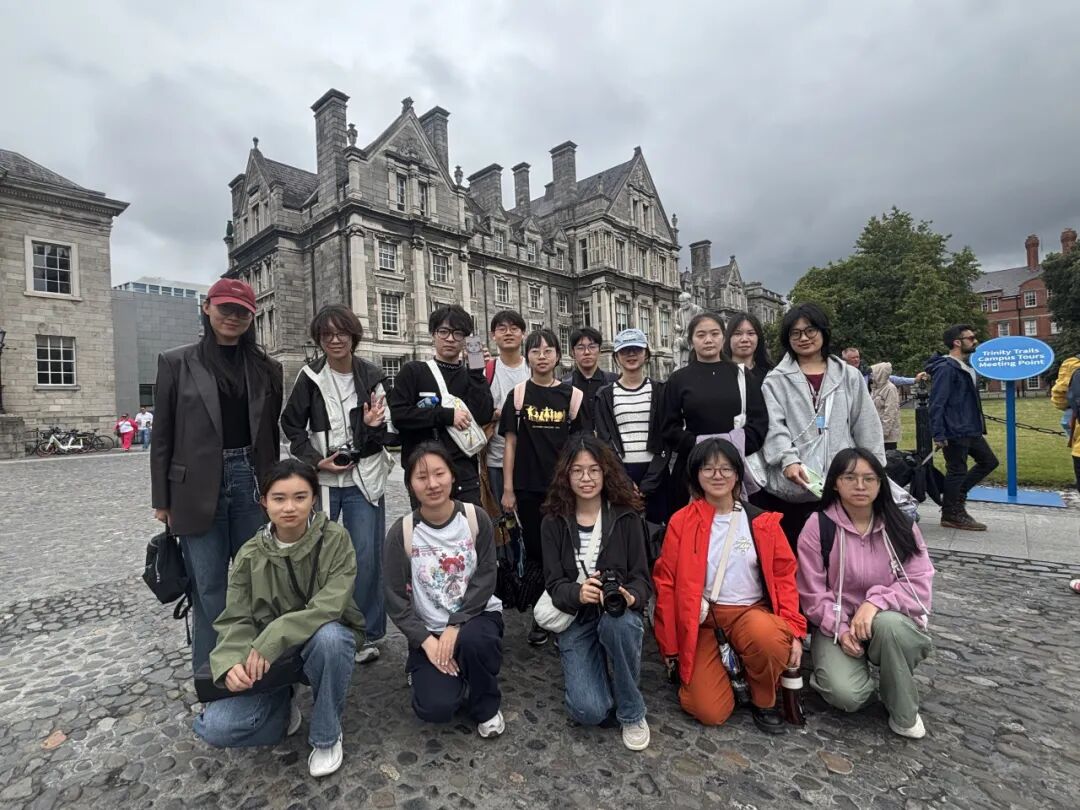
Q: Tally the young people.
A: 15